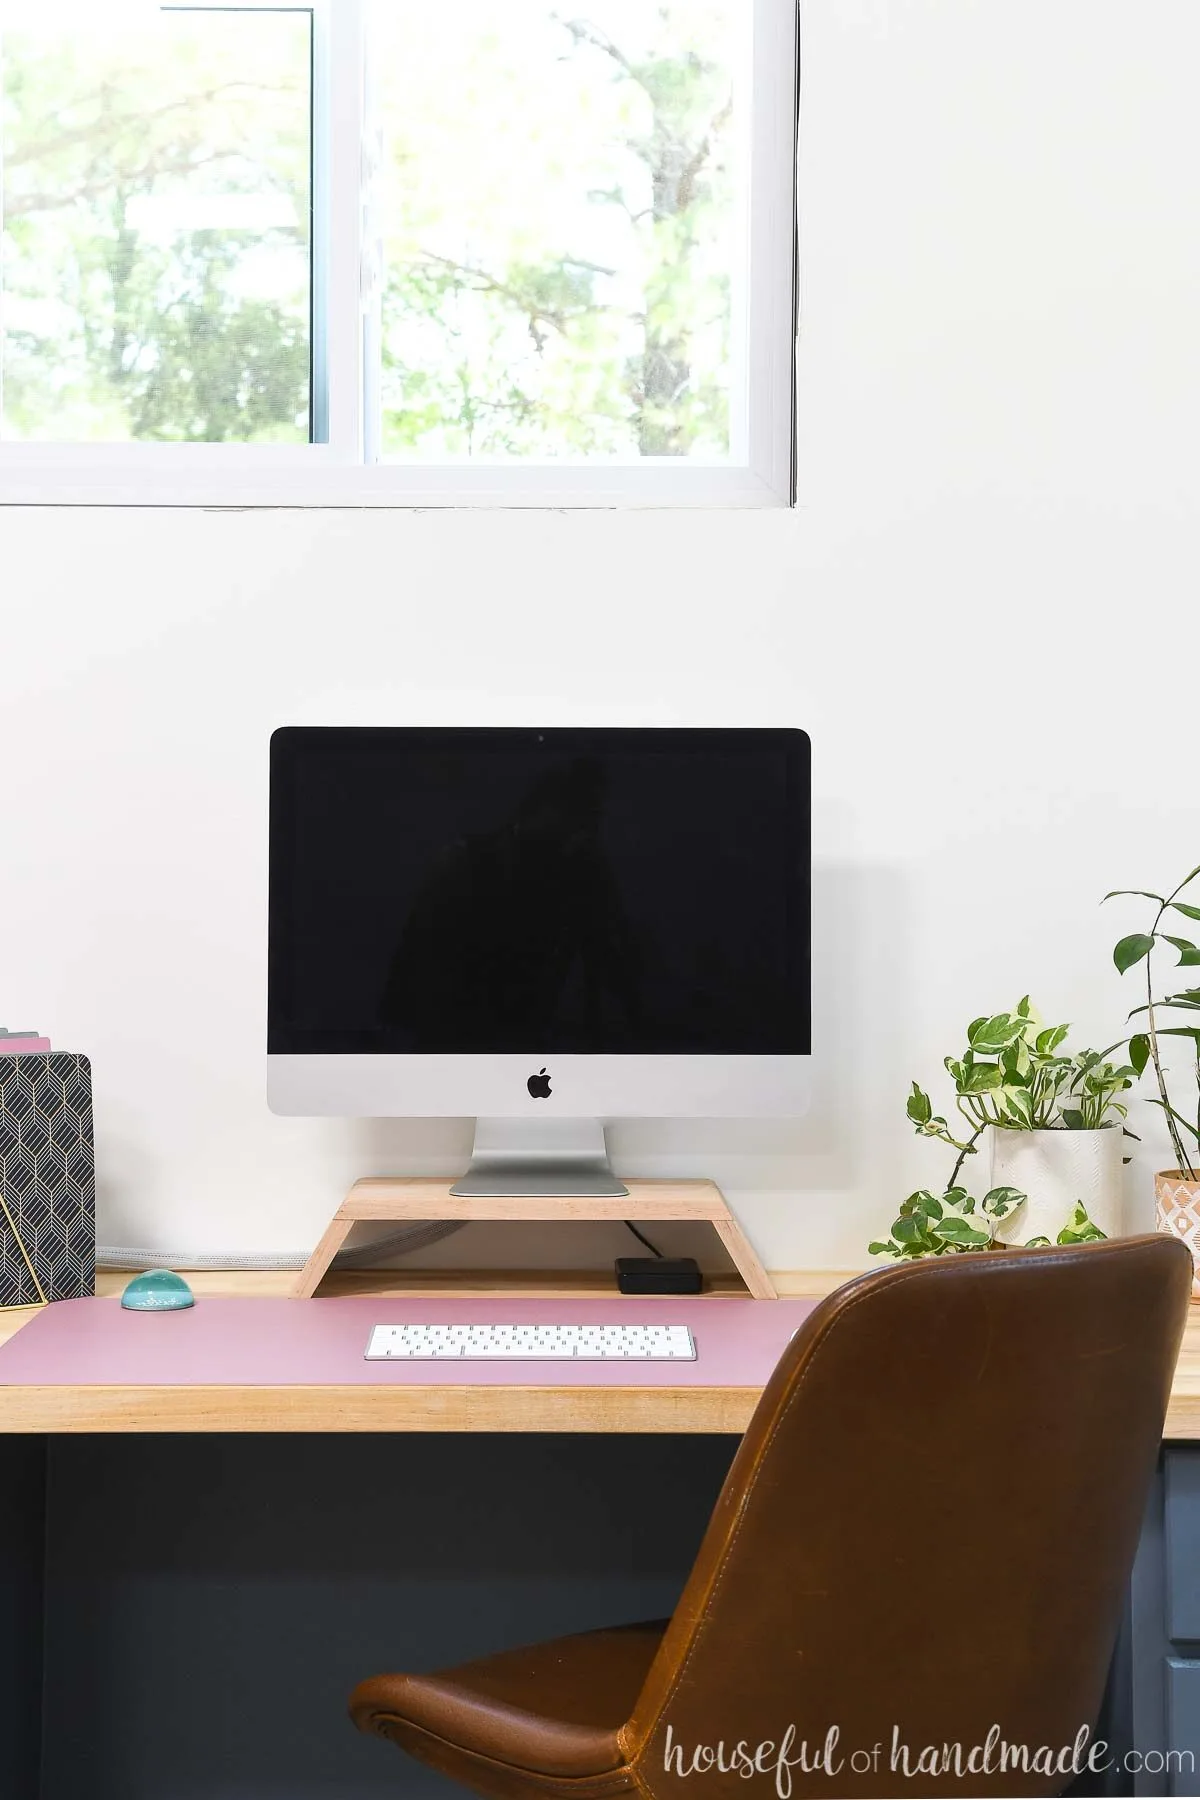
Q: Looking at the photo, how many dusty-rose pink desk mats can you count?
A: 1